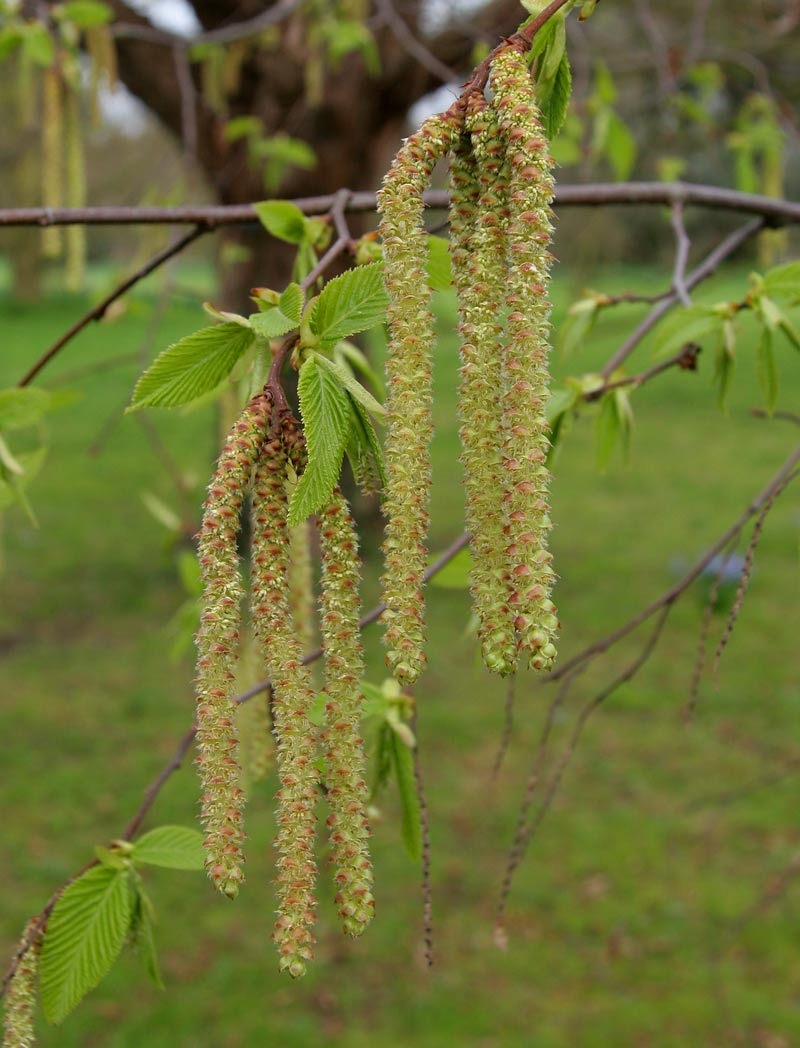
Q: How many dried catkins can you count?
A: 6